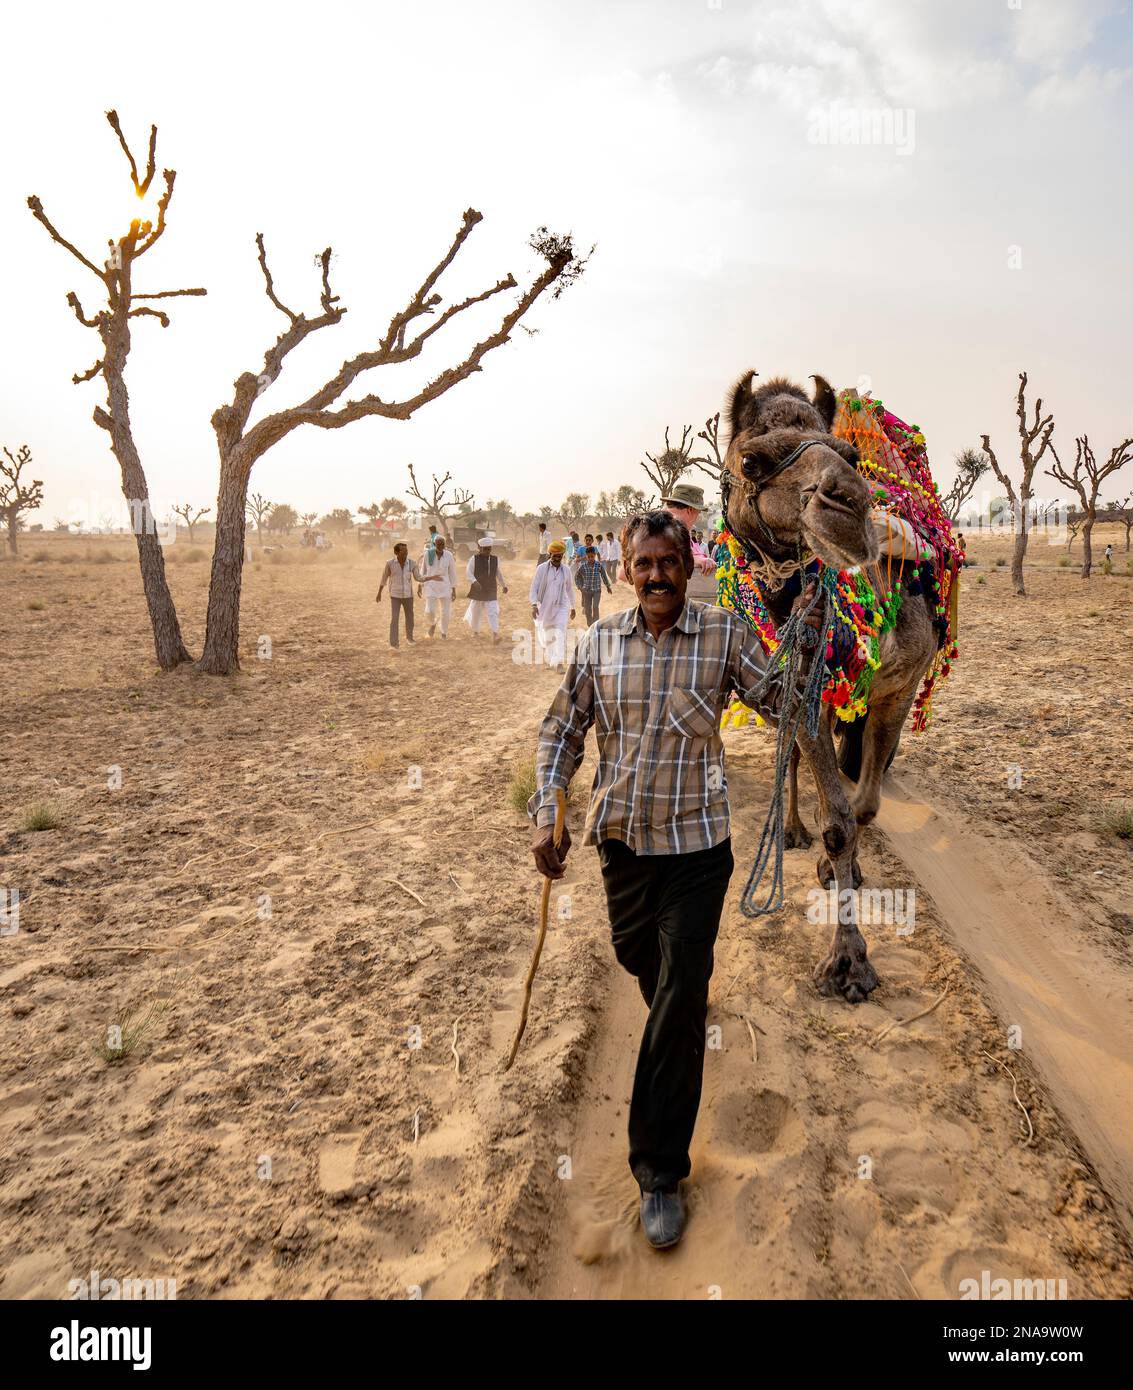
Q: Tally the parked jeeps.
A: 2